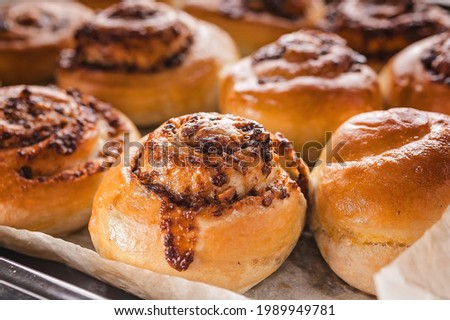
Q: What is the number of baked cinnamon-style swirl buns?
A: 9